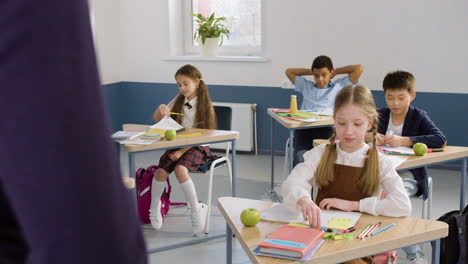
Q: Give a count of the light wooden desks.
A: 4